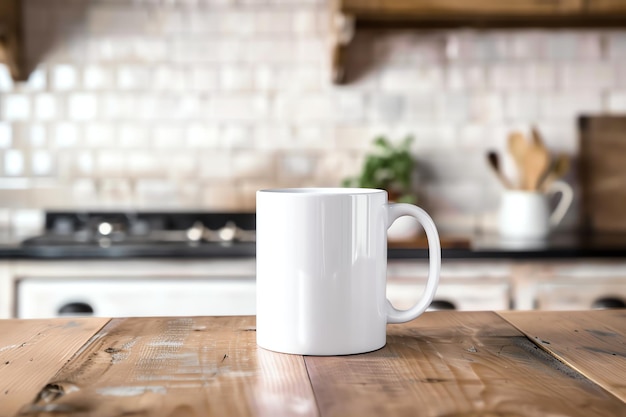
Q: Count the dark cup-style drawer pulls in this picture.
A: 3